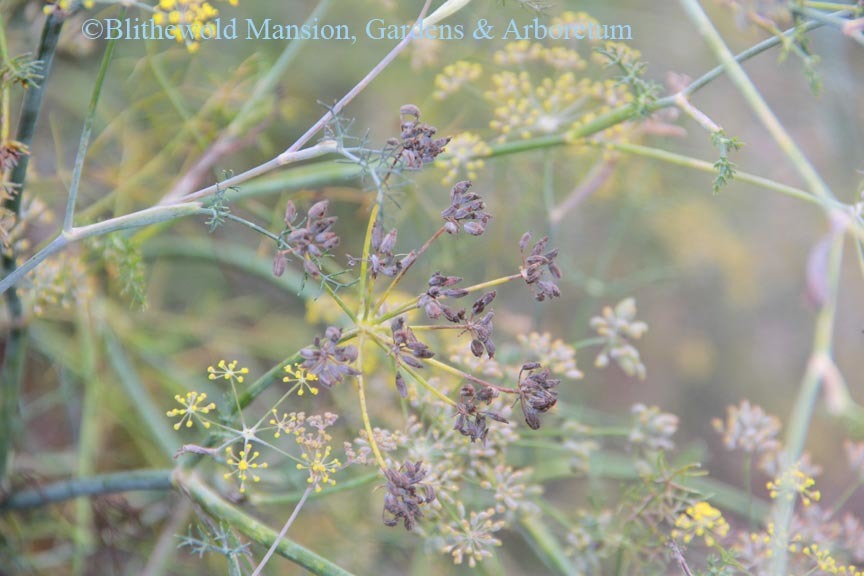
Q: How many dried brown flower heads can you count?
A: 12